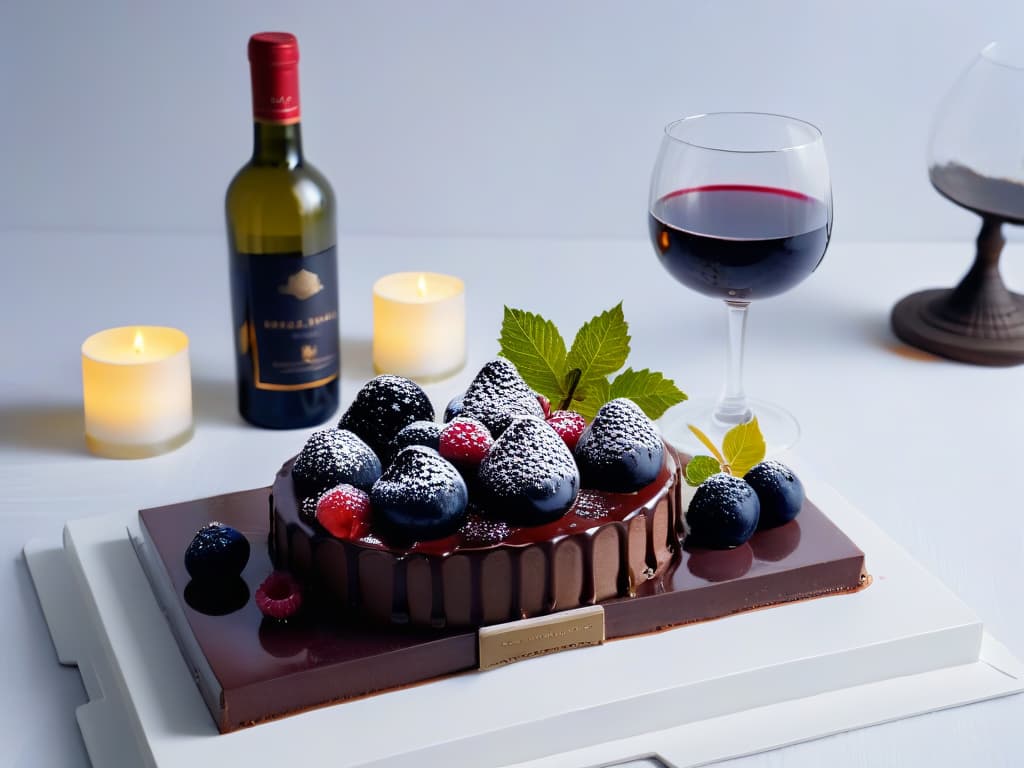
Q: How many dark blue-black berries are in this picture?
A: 11